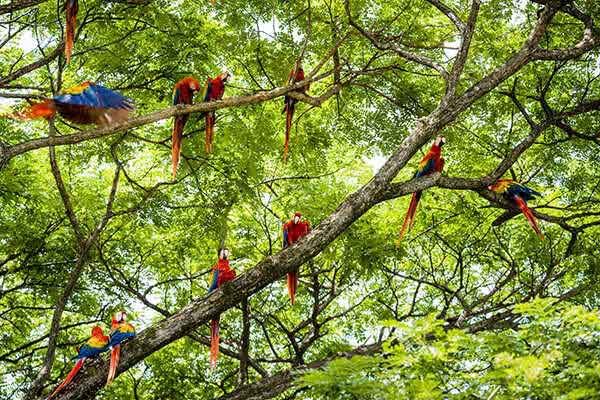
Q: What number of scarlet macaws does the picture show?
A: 11